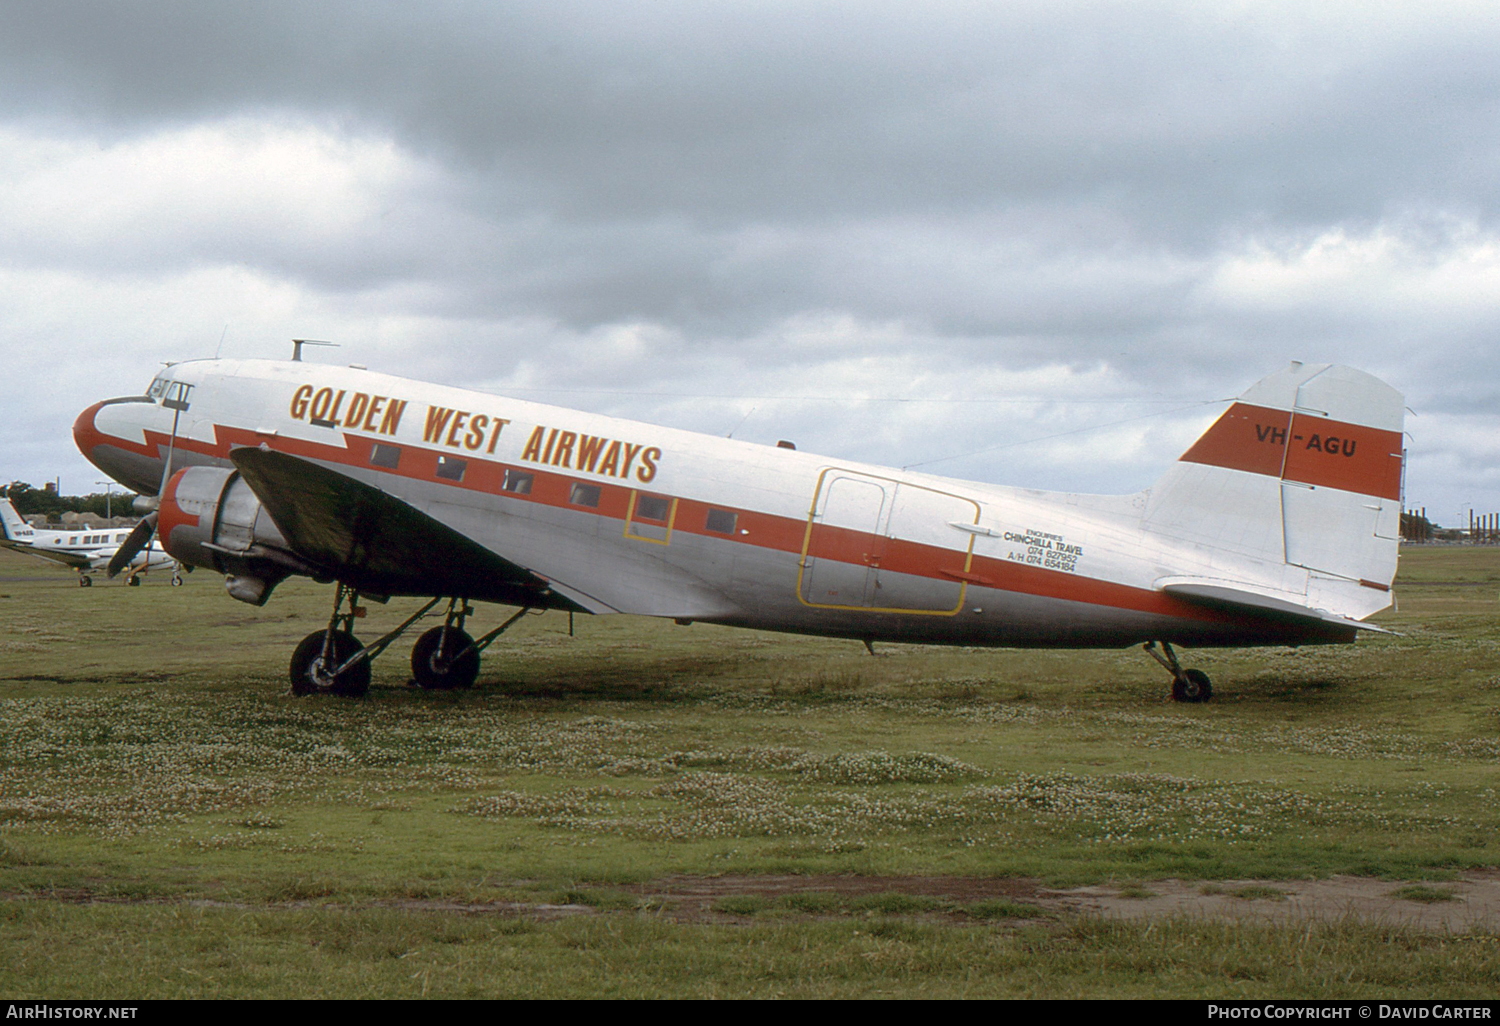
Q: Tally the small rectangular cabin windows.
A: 6